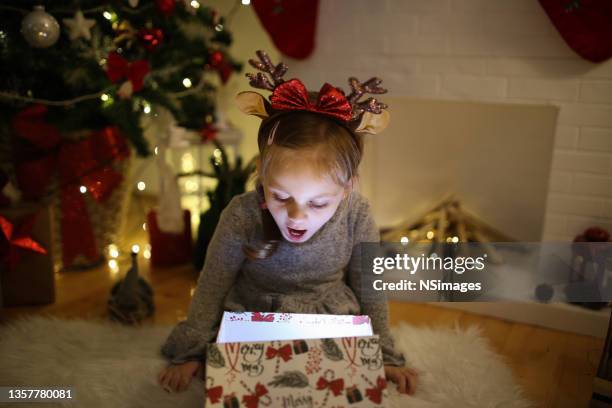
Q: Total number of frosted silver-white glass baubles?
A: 1